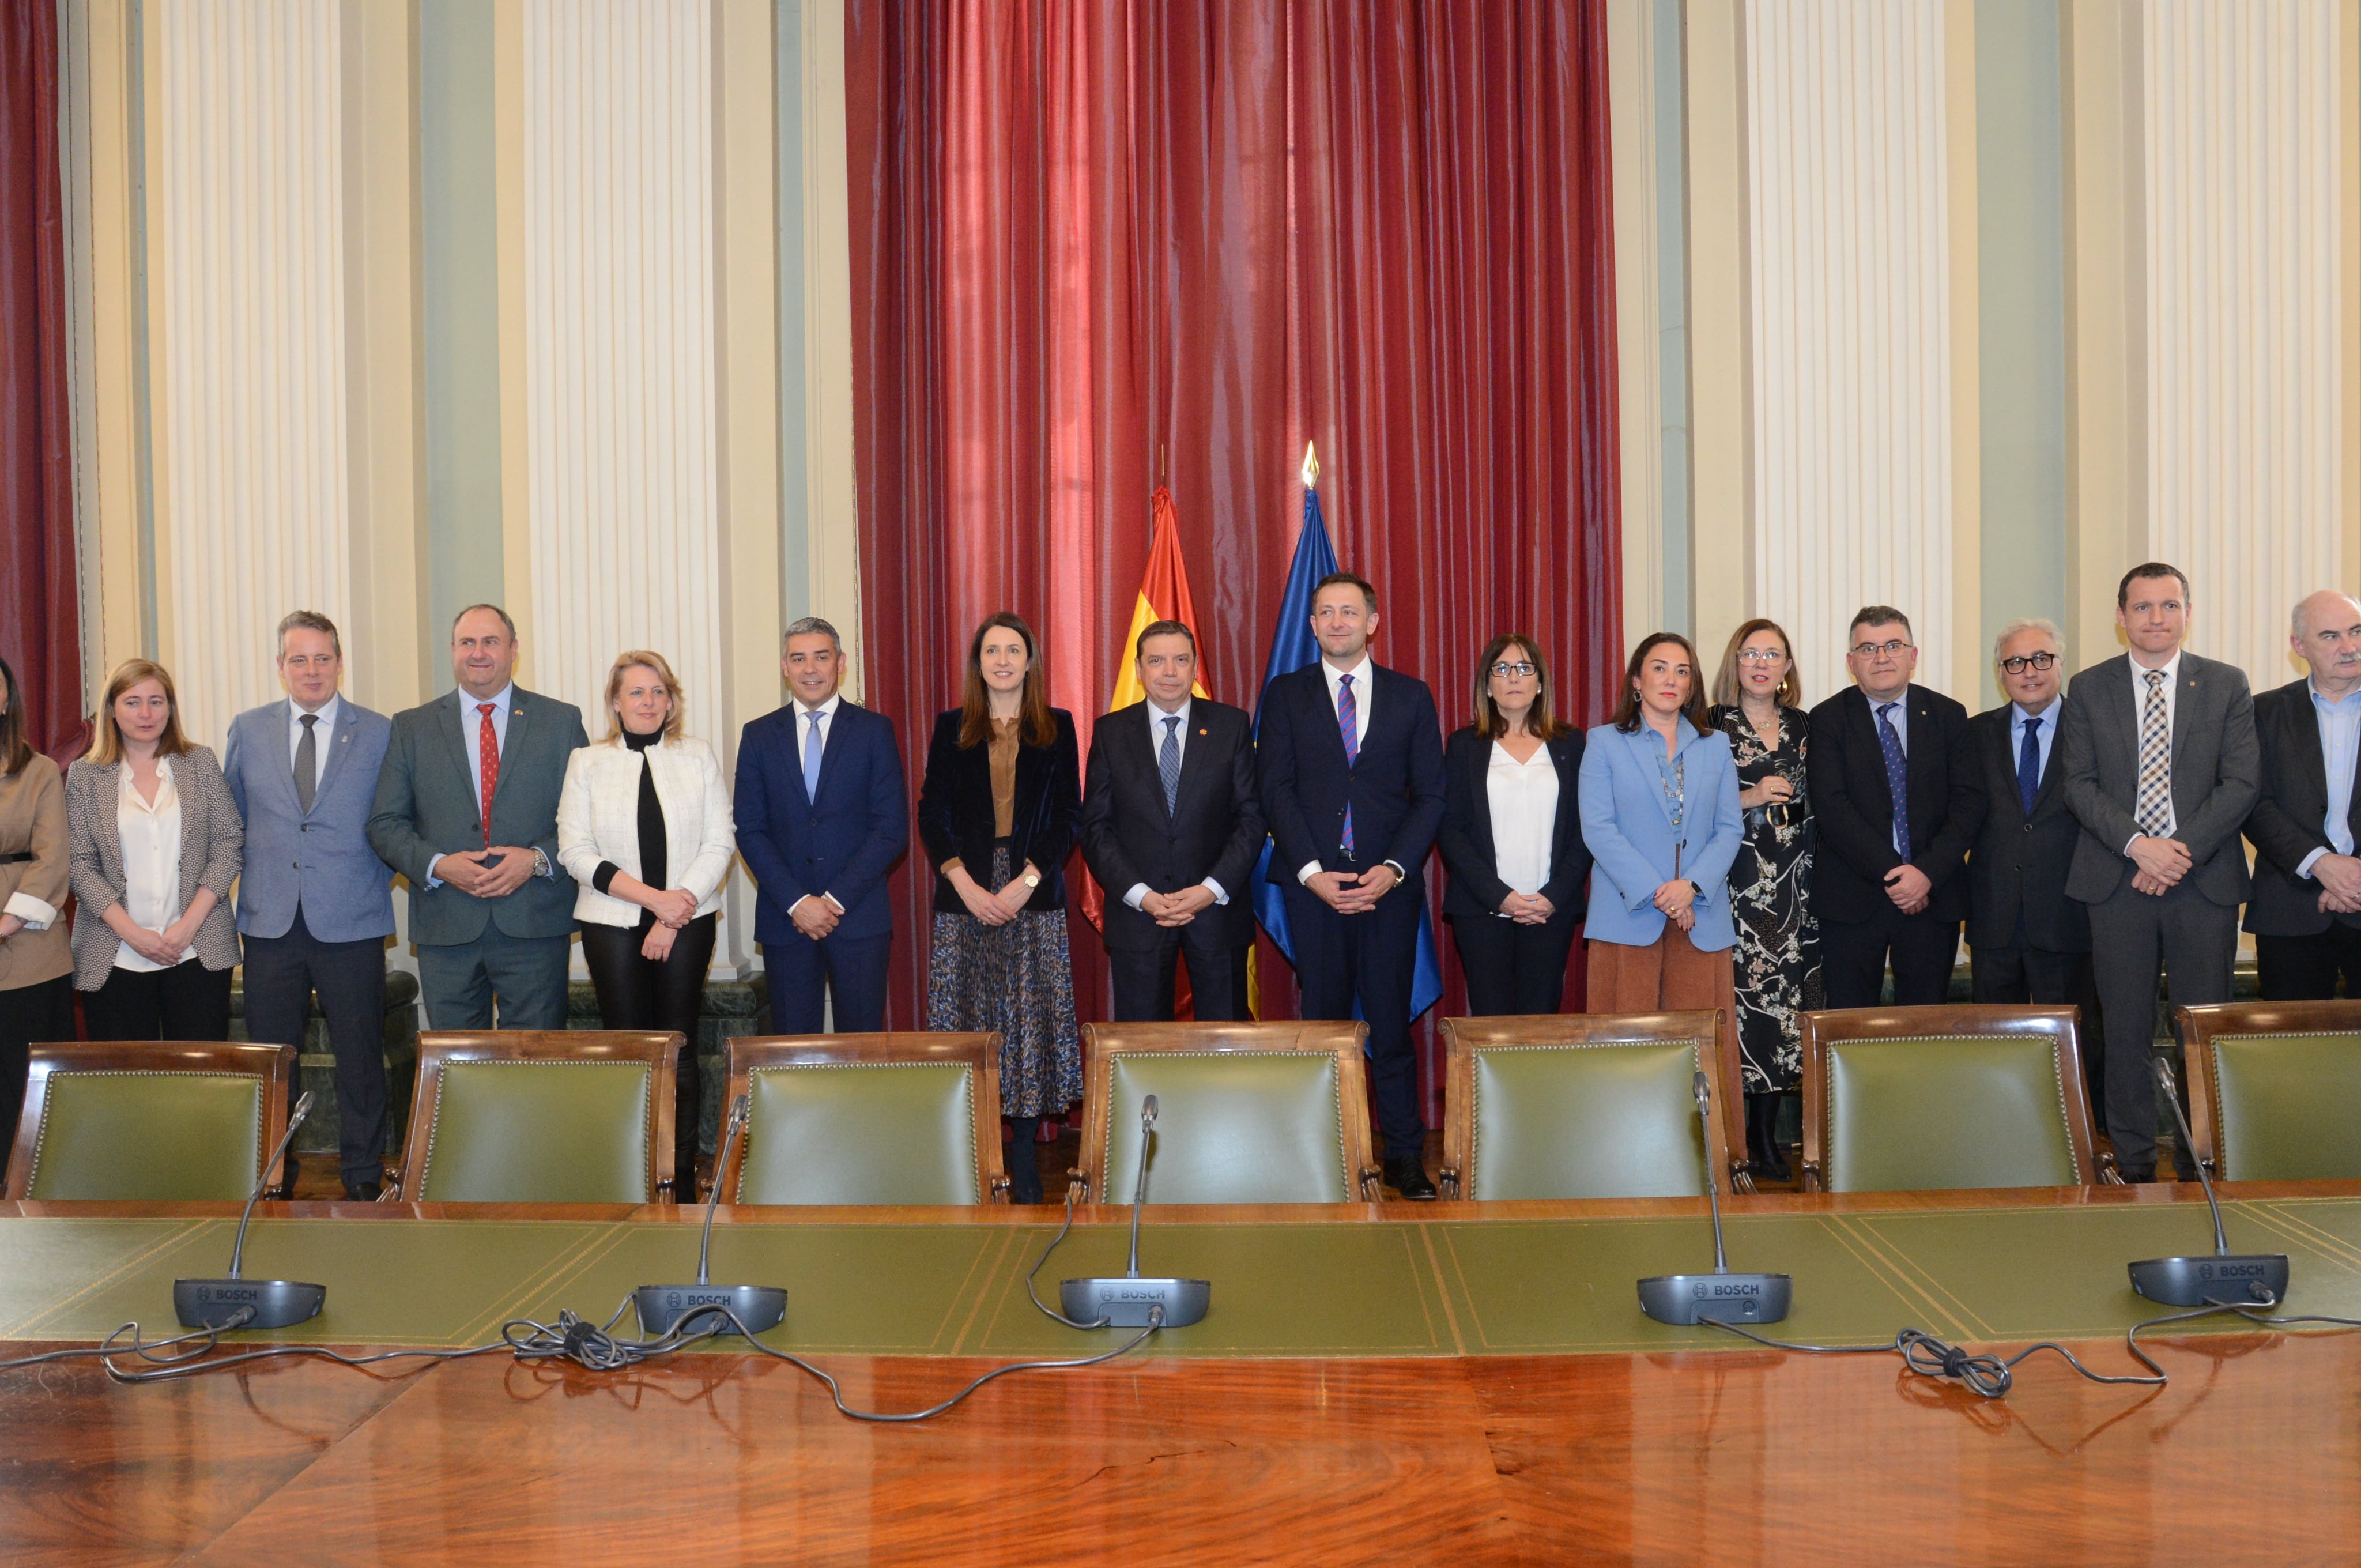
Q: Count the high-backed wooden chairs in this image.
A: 7